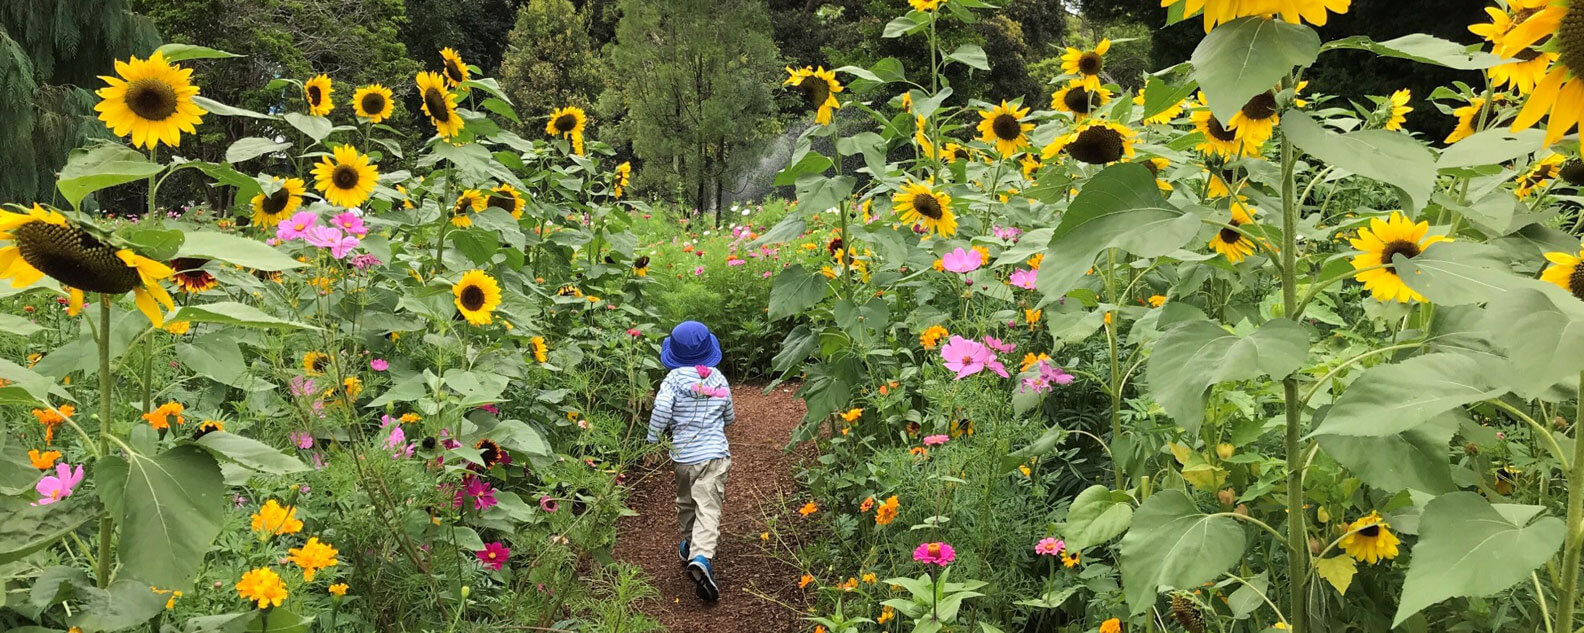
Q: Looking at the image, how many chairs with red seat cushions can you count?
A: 0